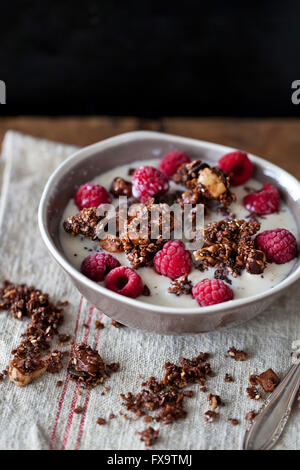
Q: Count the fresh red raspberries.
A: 10